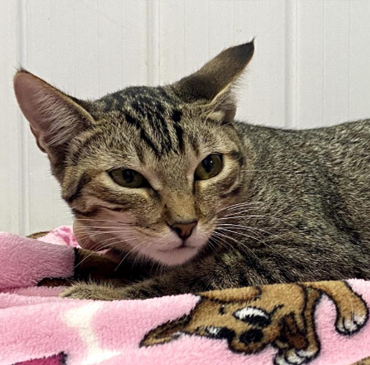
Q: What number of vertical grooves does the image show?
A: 3